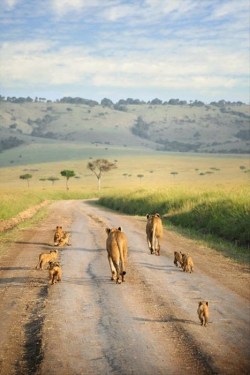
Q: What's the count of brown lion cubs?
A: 7